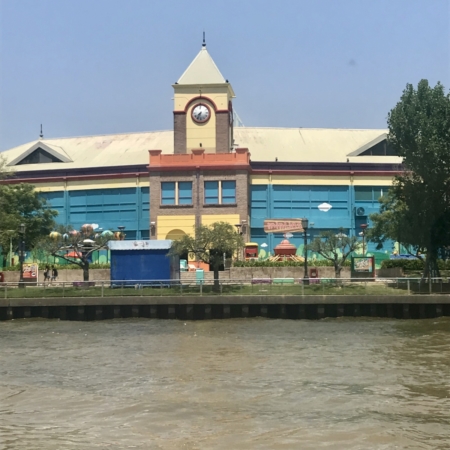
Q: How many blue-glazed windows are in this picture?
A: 4